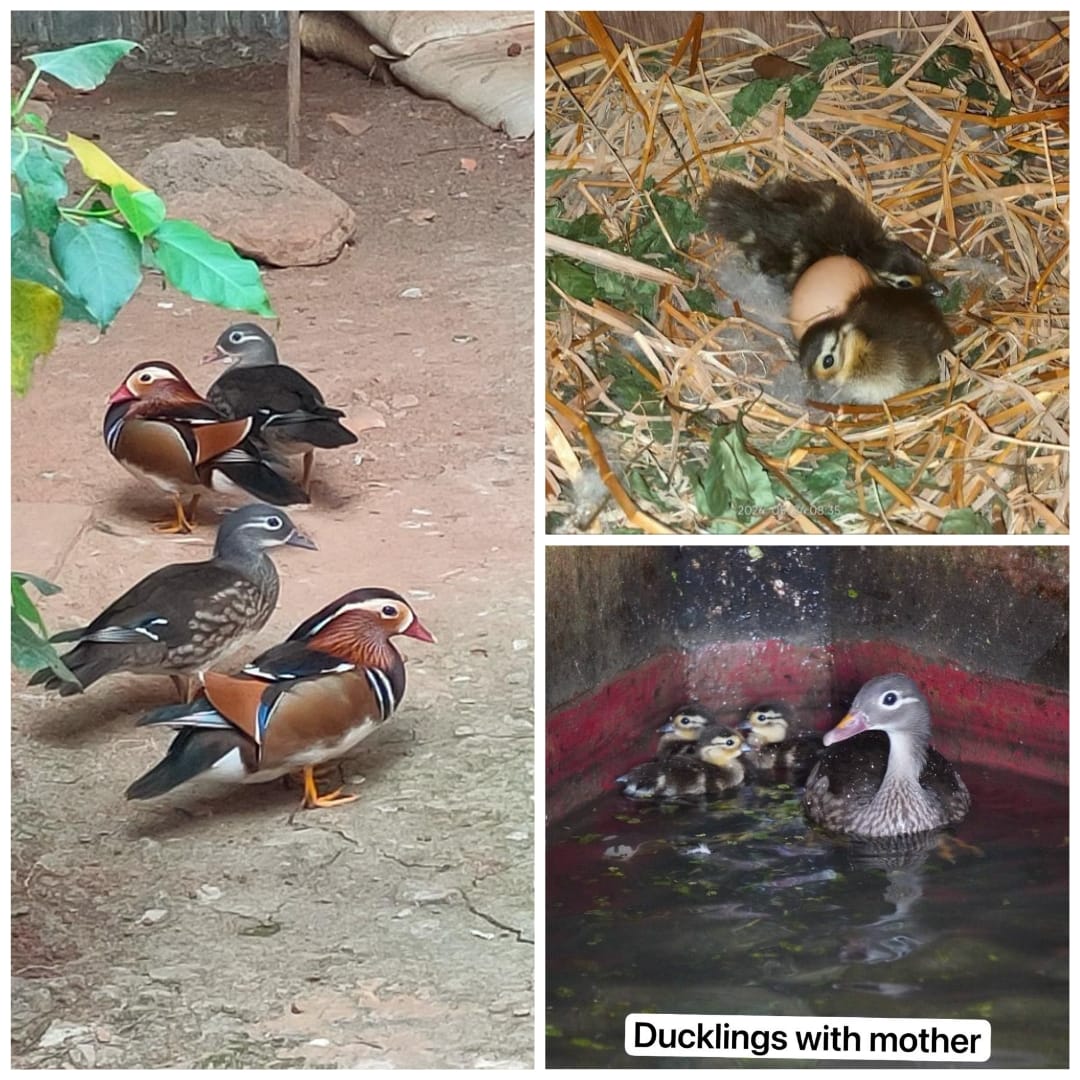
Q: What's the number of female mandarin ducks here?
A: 3